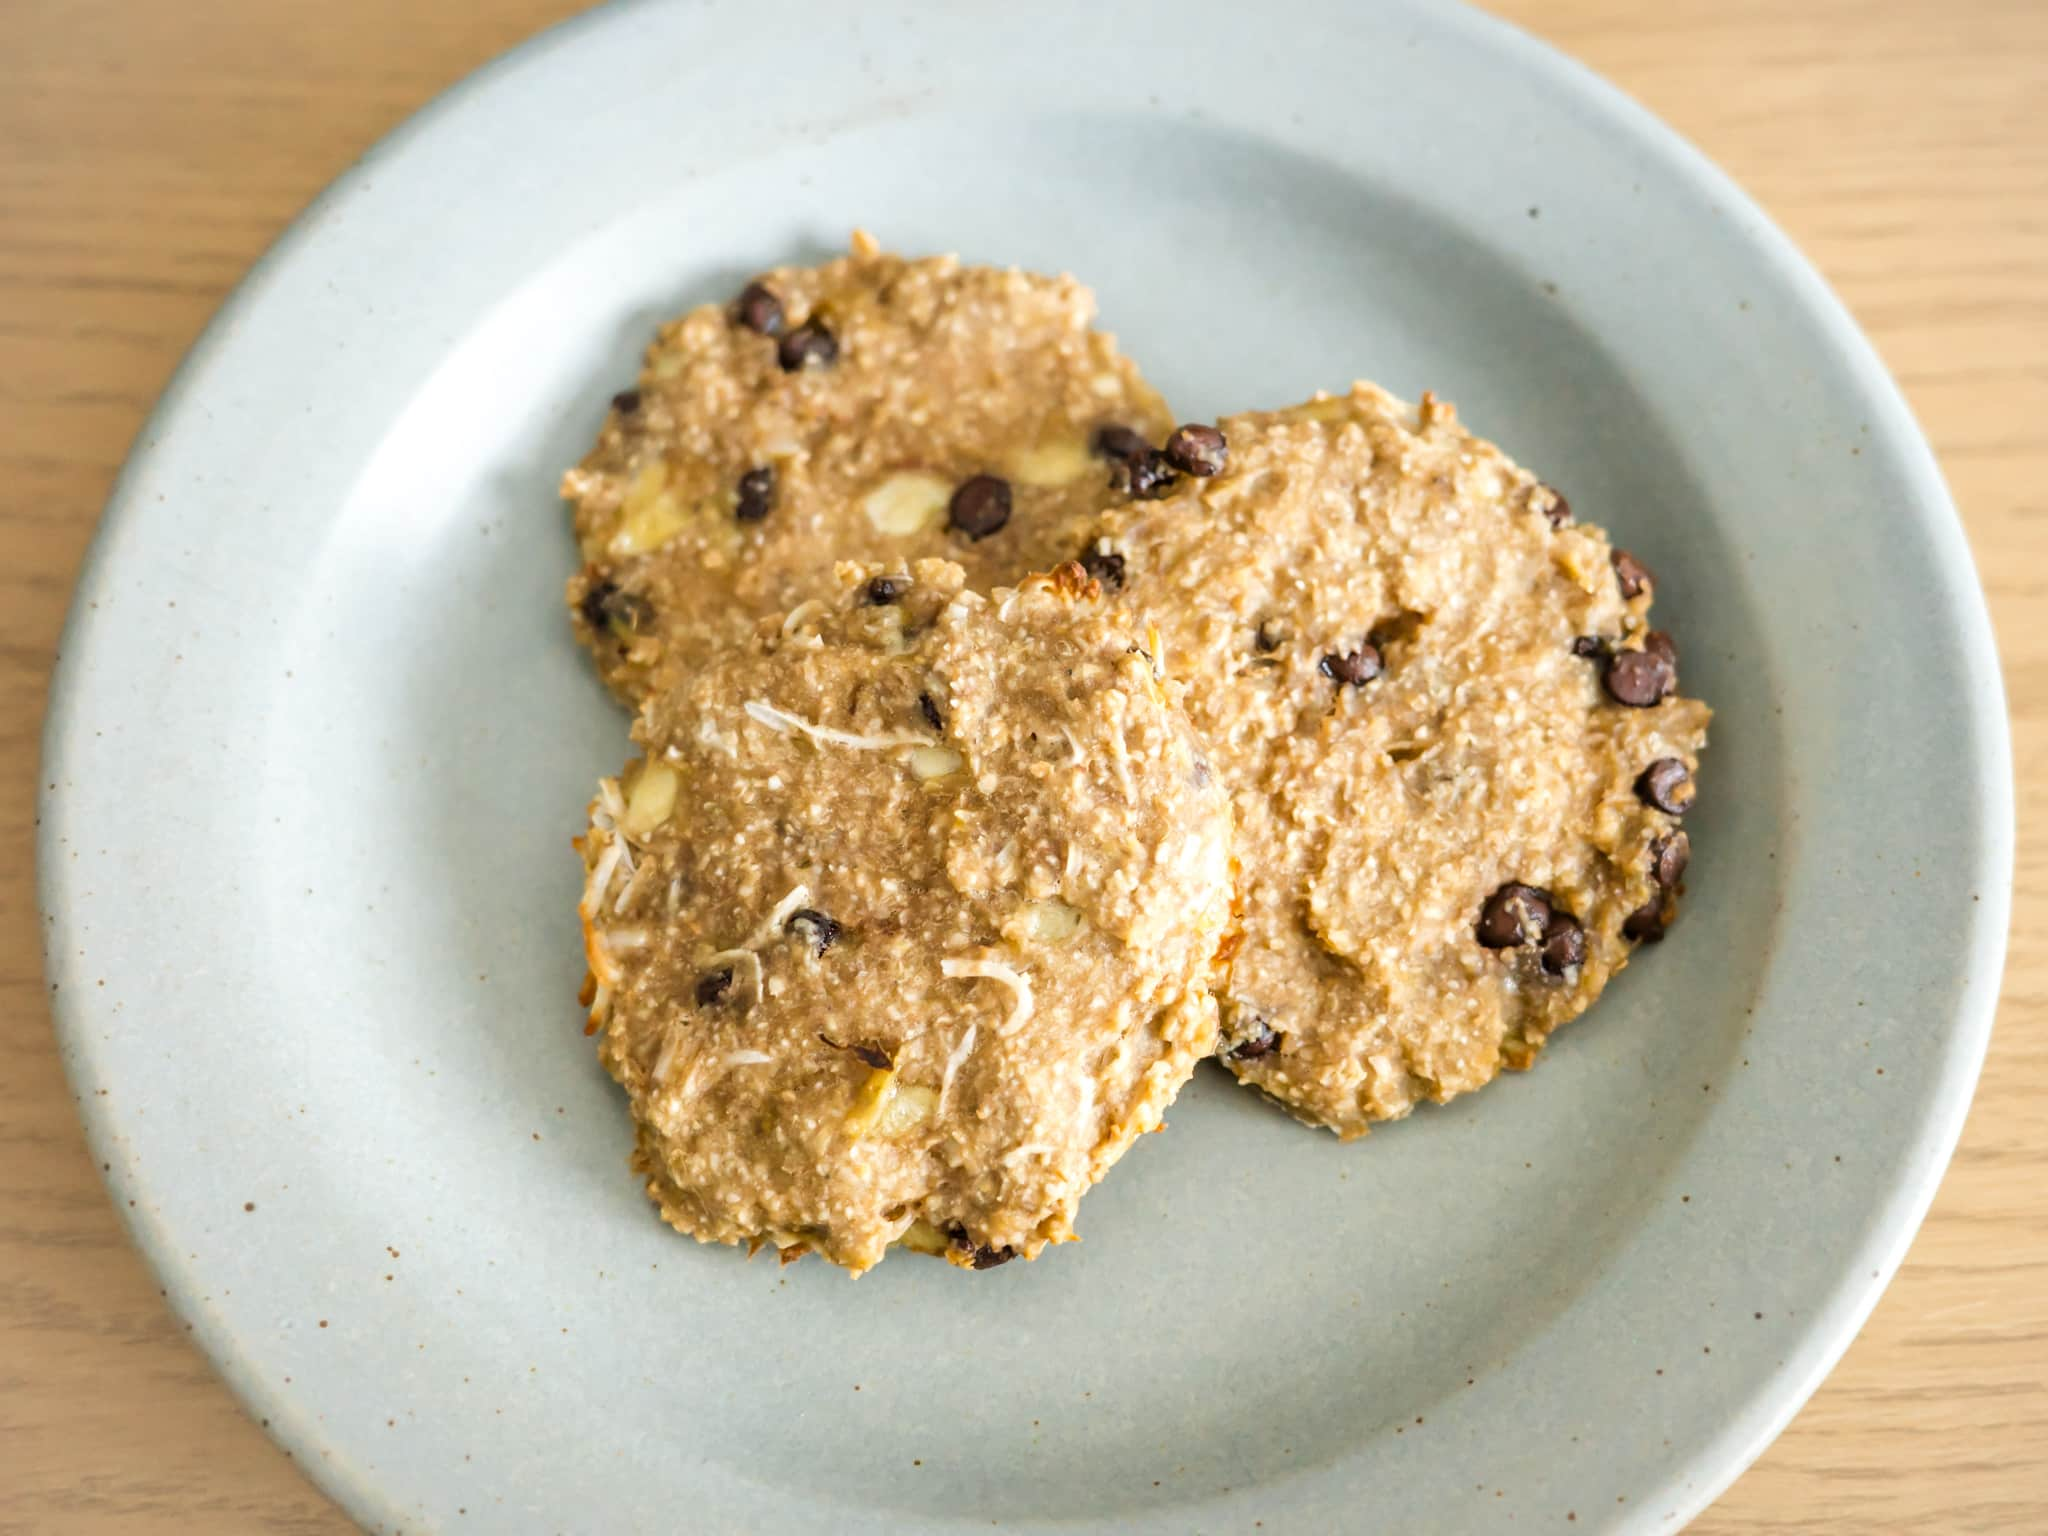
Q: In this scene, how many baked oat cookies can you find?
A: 3